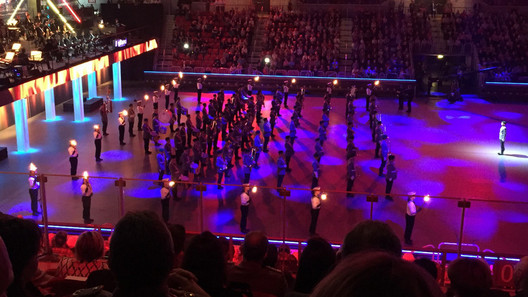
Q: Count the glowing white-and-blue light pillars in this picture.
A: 5